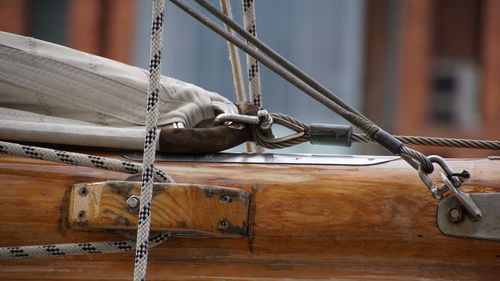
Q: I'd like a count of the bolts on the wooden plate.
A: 5